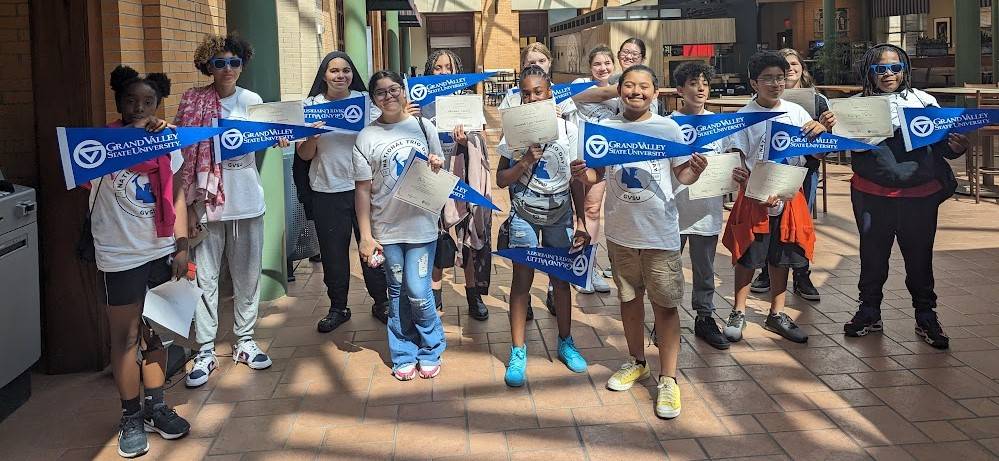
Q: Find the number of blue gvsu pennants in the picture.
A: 11